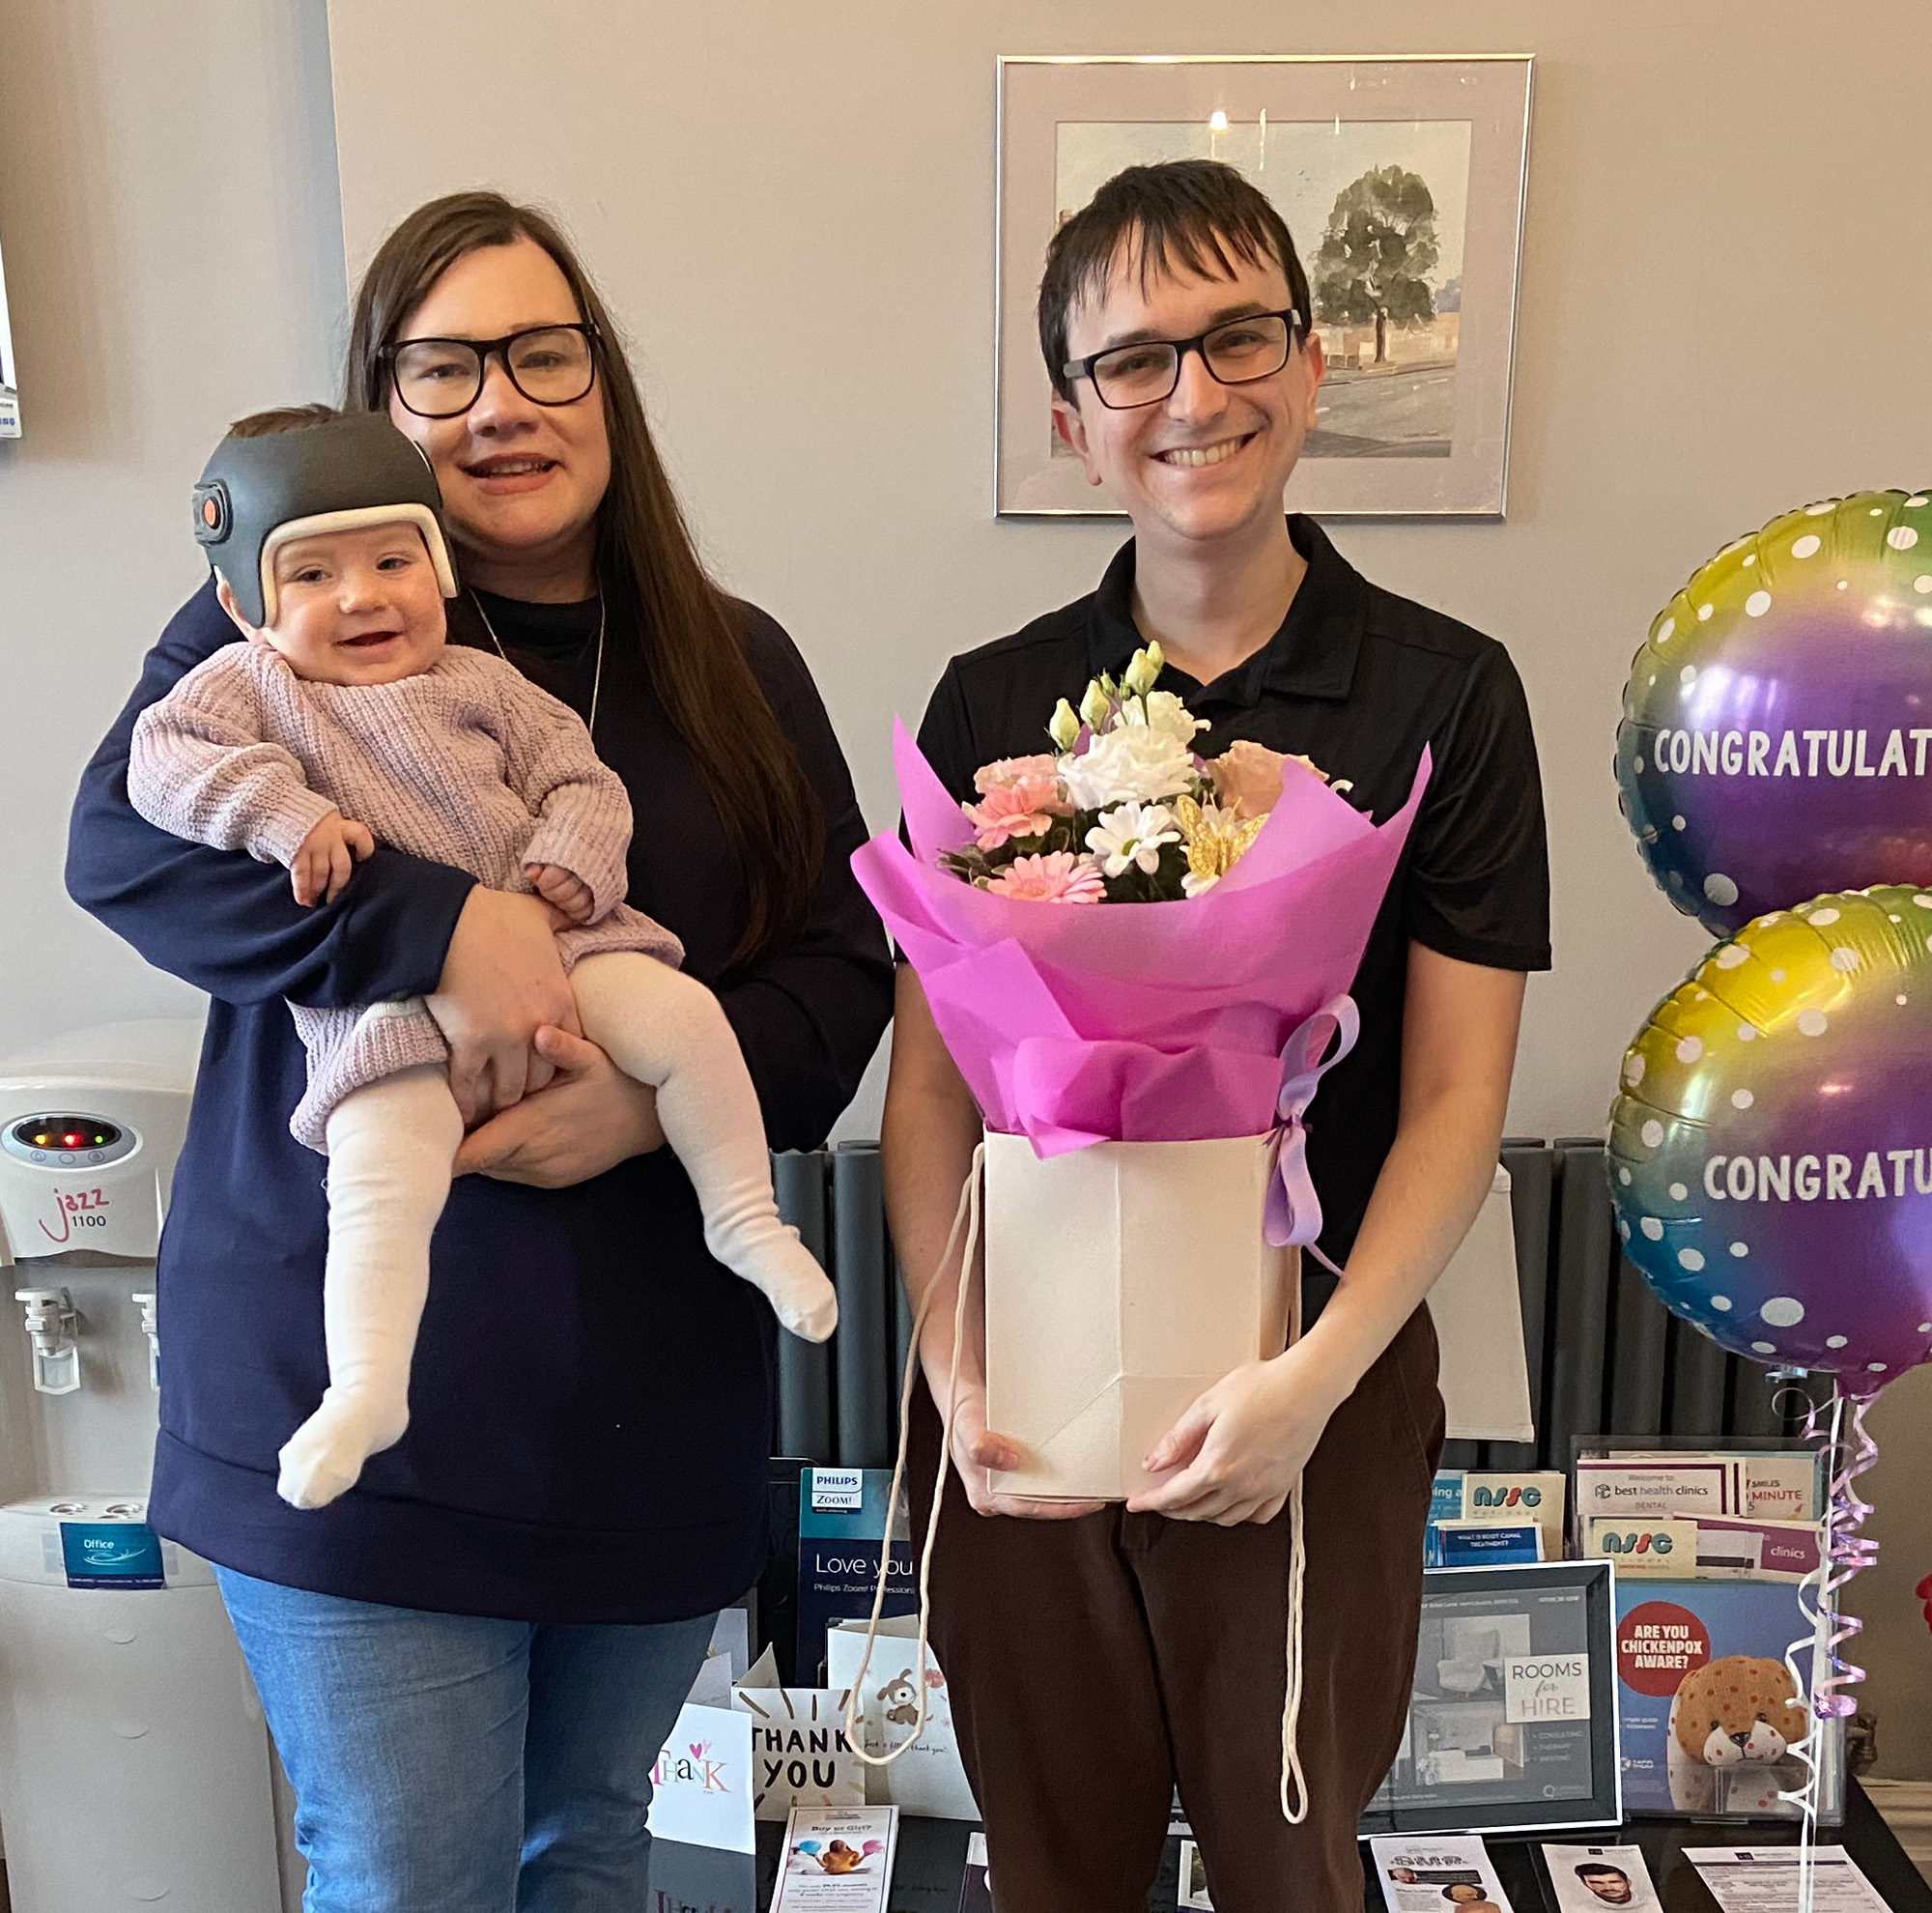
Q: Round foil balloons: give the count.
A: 2